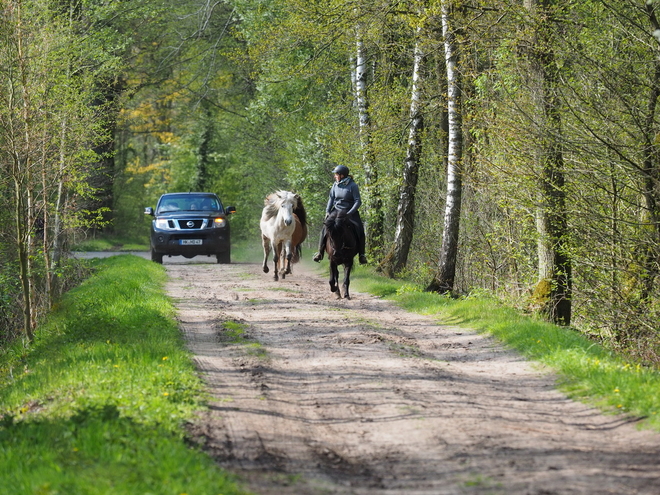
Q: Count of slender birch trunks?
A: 3